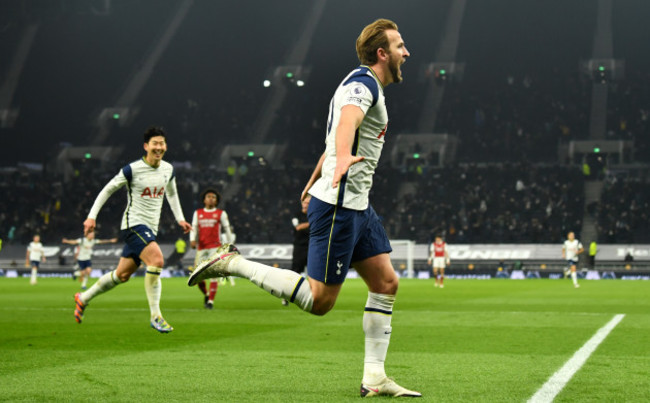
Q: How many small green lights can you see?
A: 8